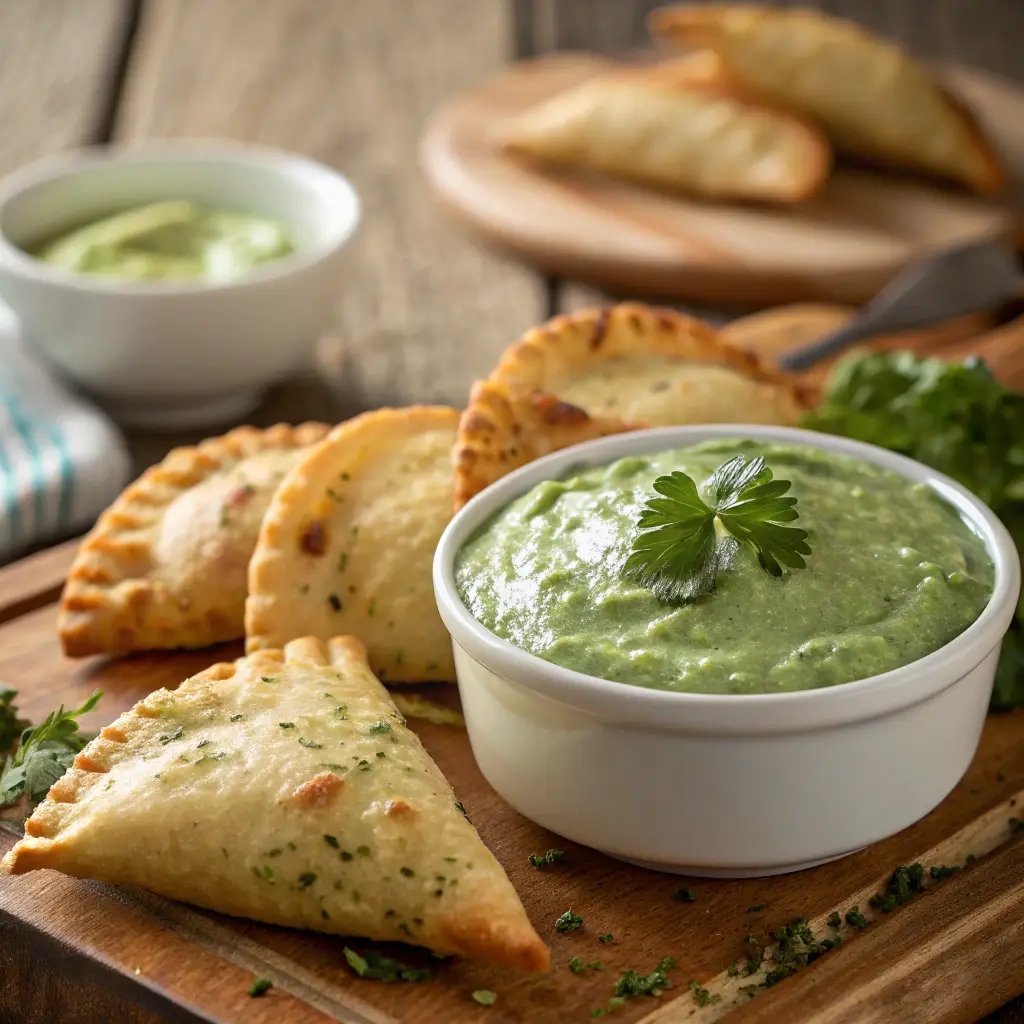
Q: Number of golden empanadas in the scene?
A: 6